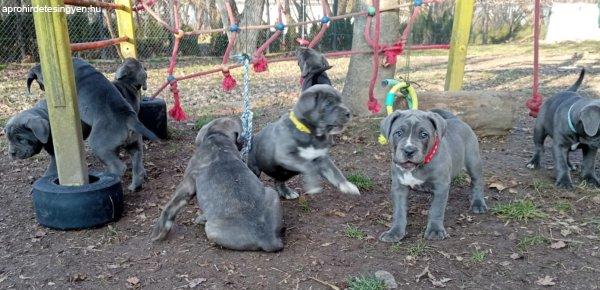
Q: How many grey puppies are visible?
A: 8